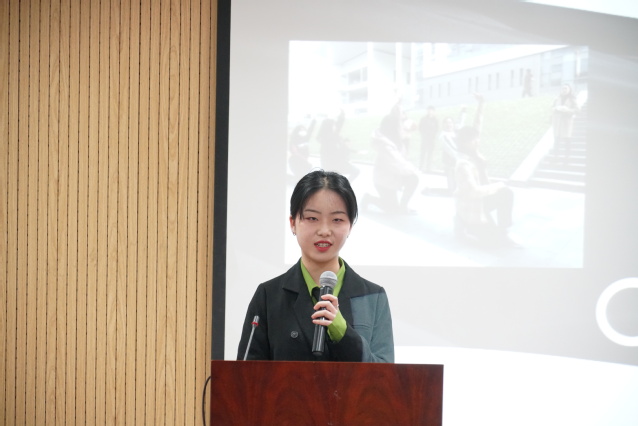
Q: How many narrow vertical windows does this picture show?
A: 9